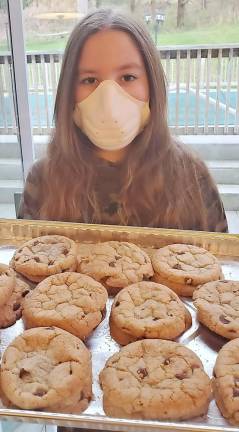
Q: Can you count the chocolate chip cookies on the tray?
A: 11